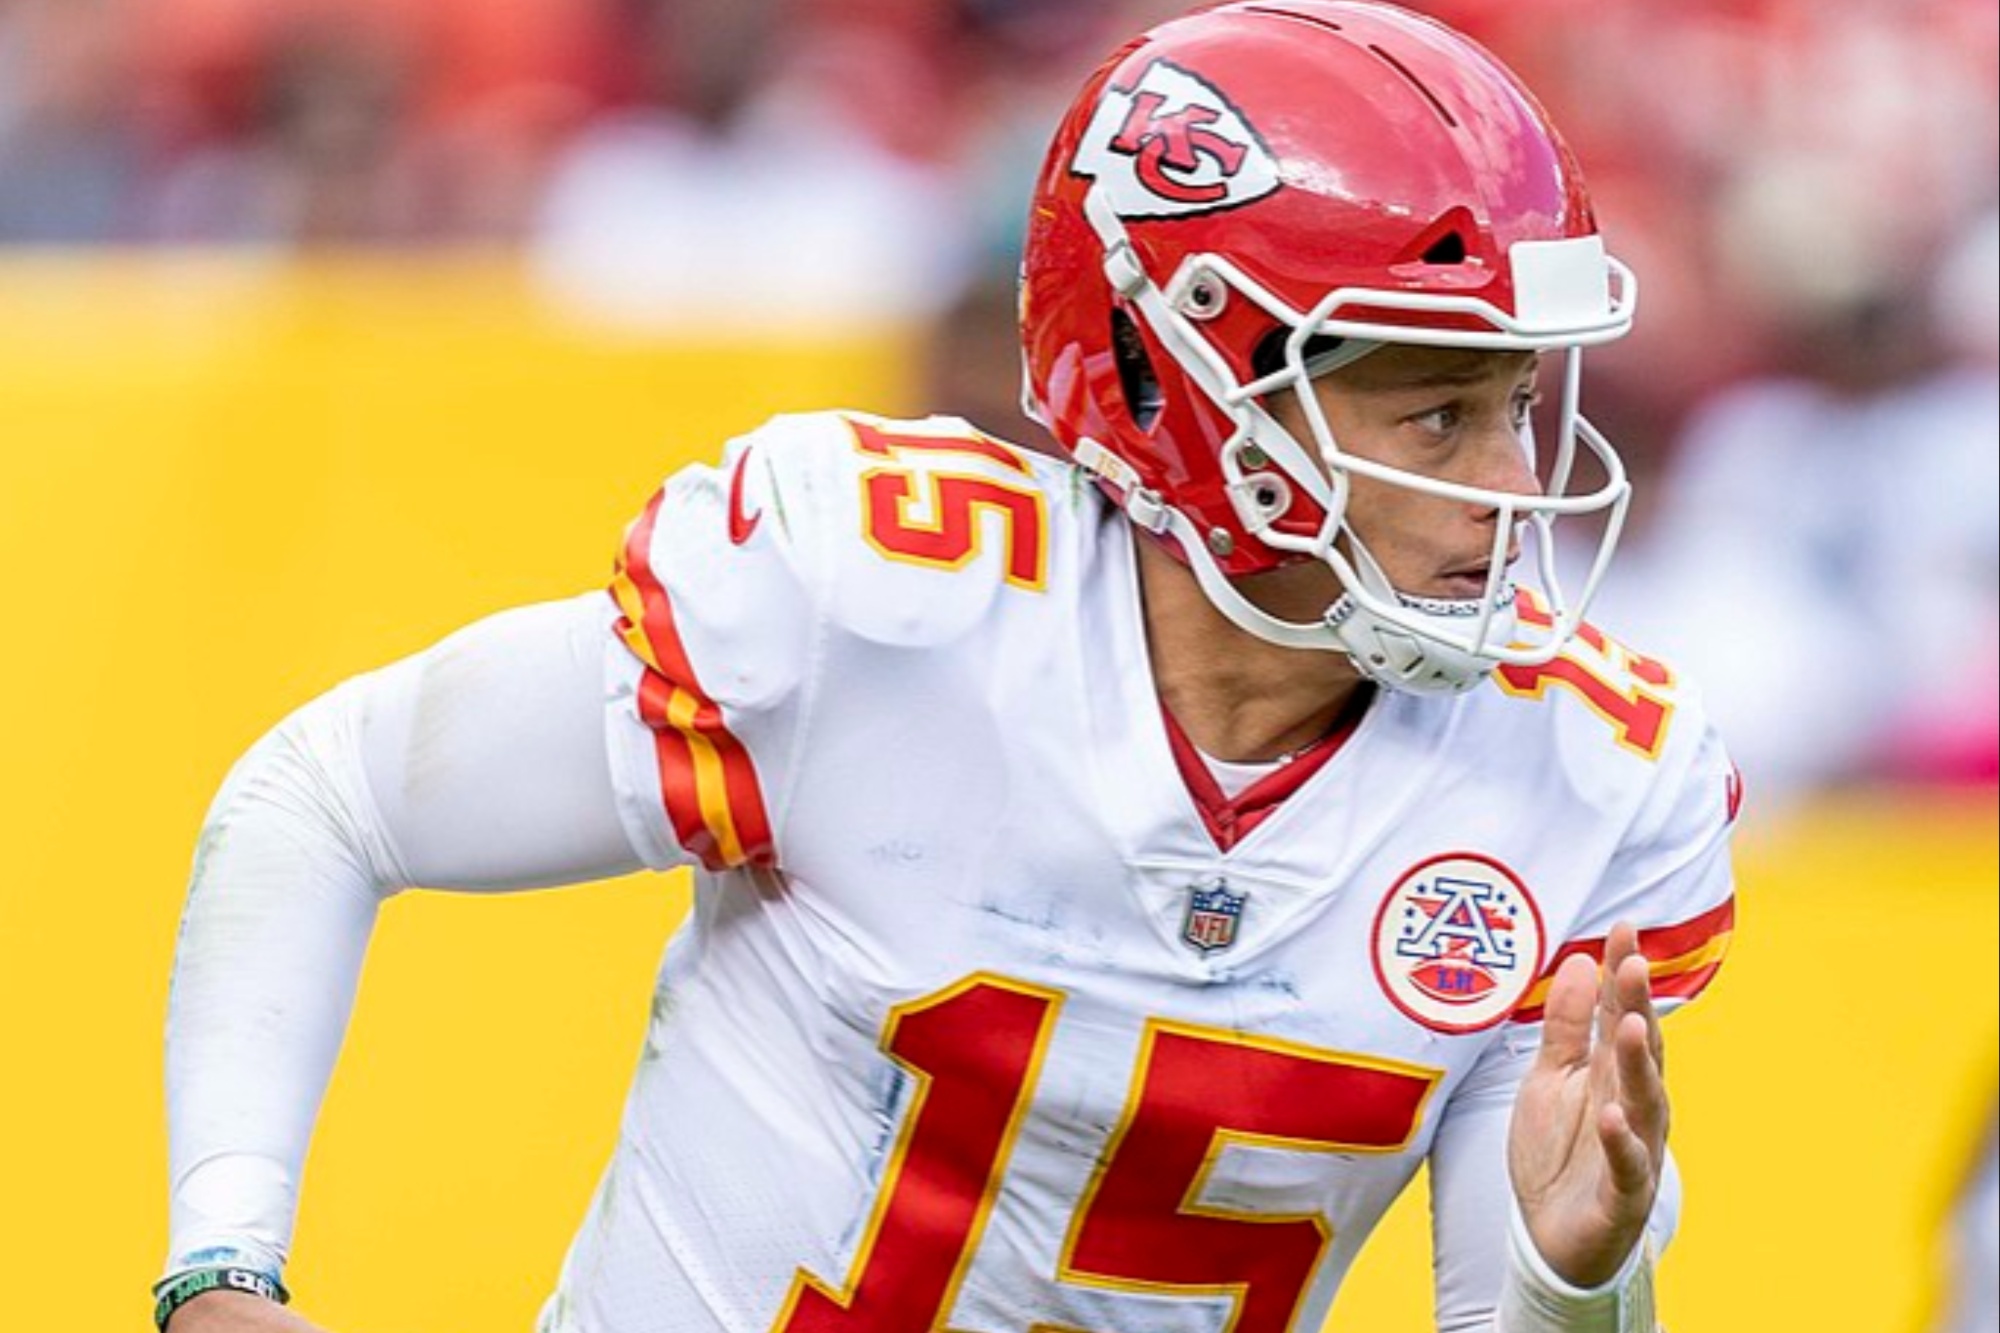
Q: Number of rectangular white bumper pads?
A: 1